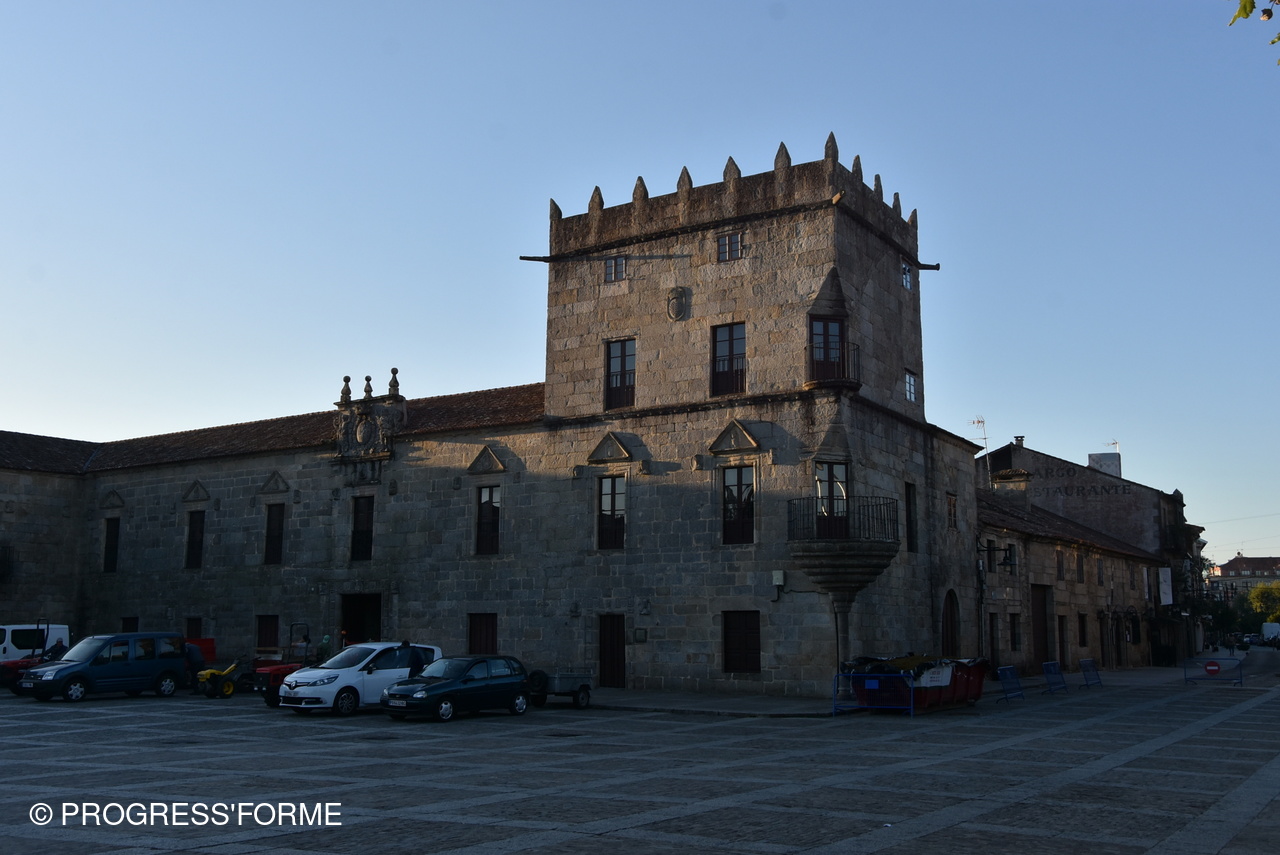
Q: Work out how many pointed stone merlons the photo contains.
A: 11